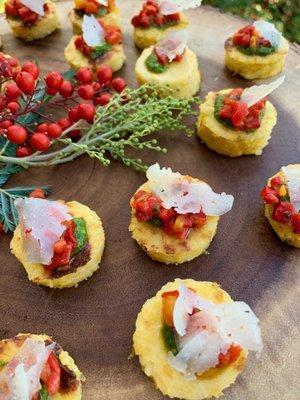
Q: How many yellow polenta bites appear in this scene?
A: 12